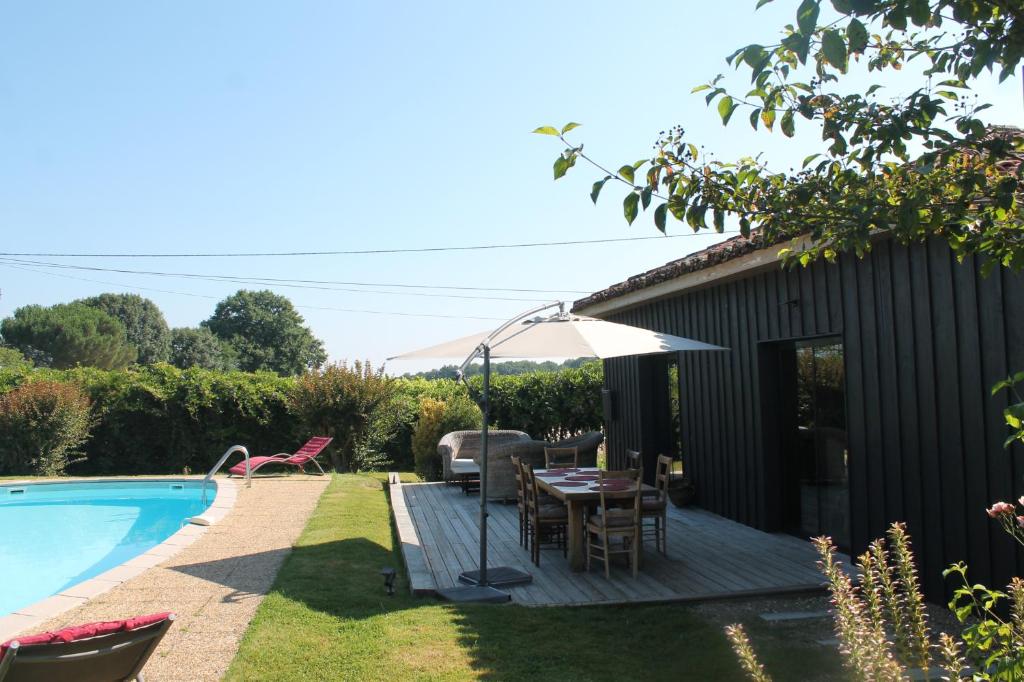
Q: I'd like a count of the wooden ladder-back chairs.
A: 6